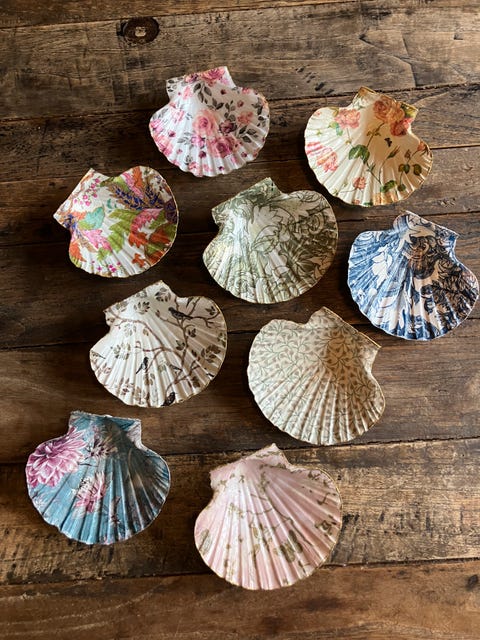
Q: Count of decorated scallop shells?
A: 9